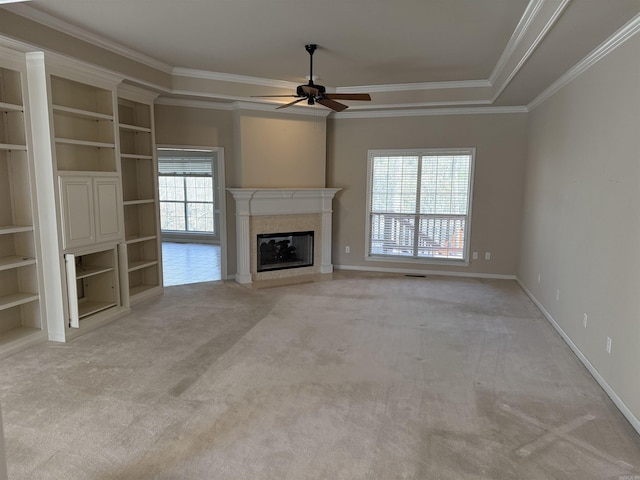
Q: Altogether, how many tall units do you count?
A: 3